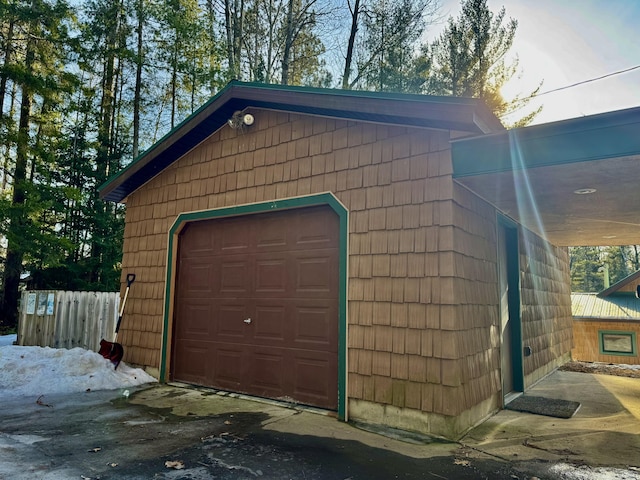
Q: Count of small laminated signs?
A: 3